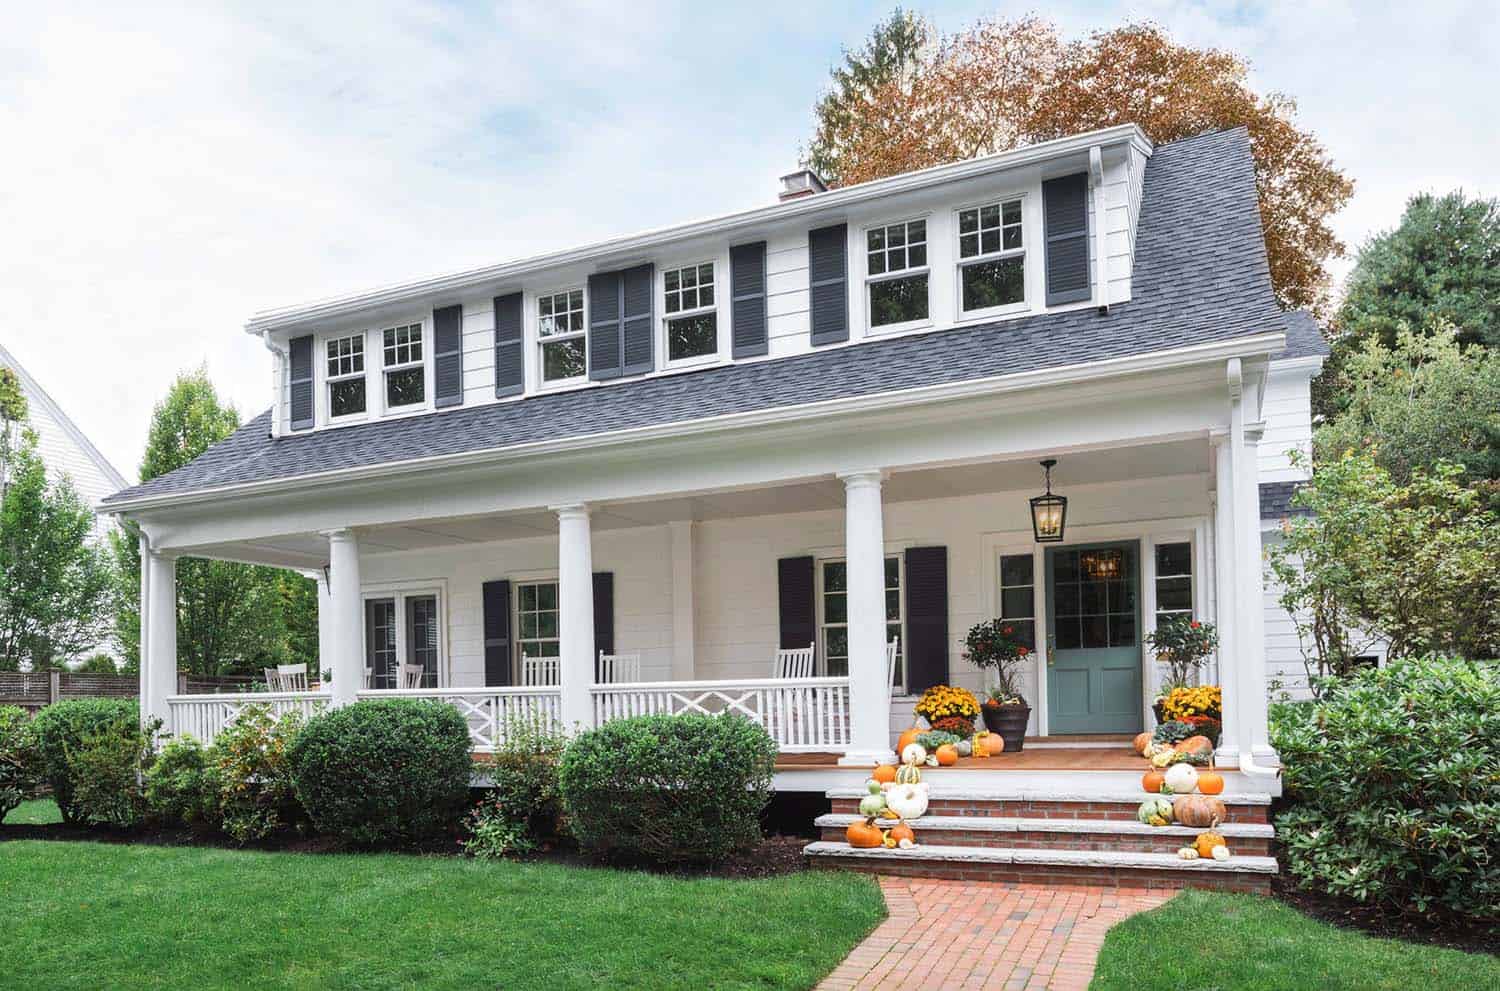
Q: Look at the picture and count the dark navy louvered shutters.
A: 12